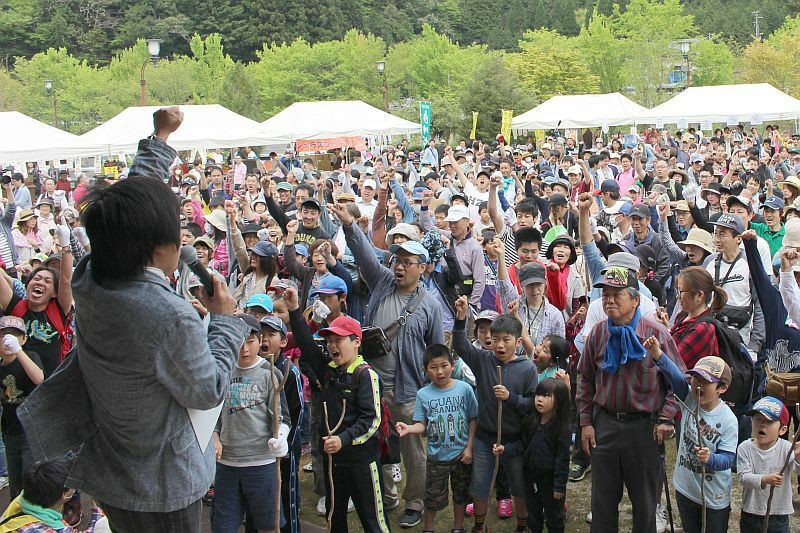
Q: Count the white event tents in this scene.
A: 5